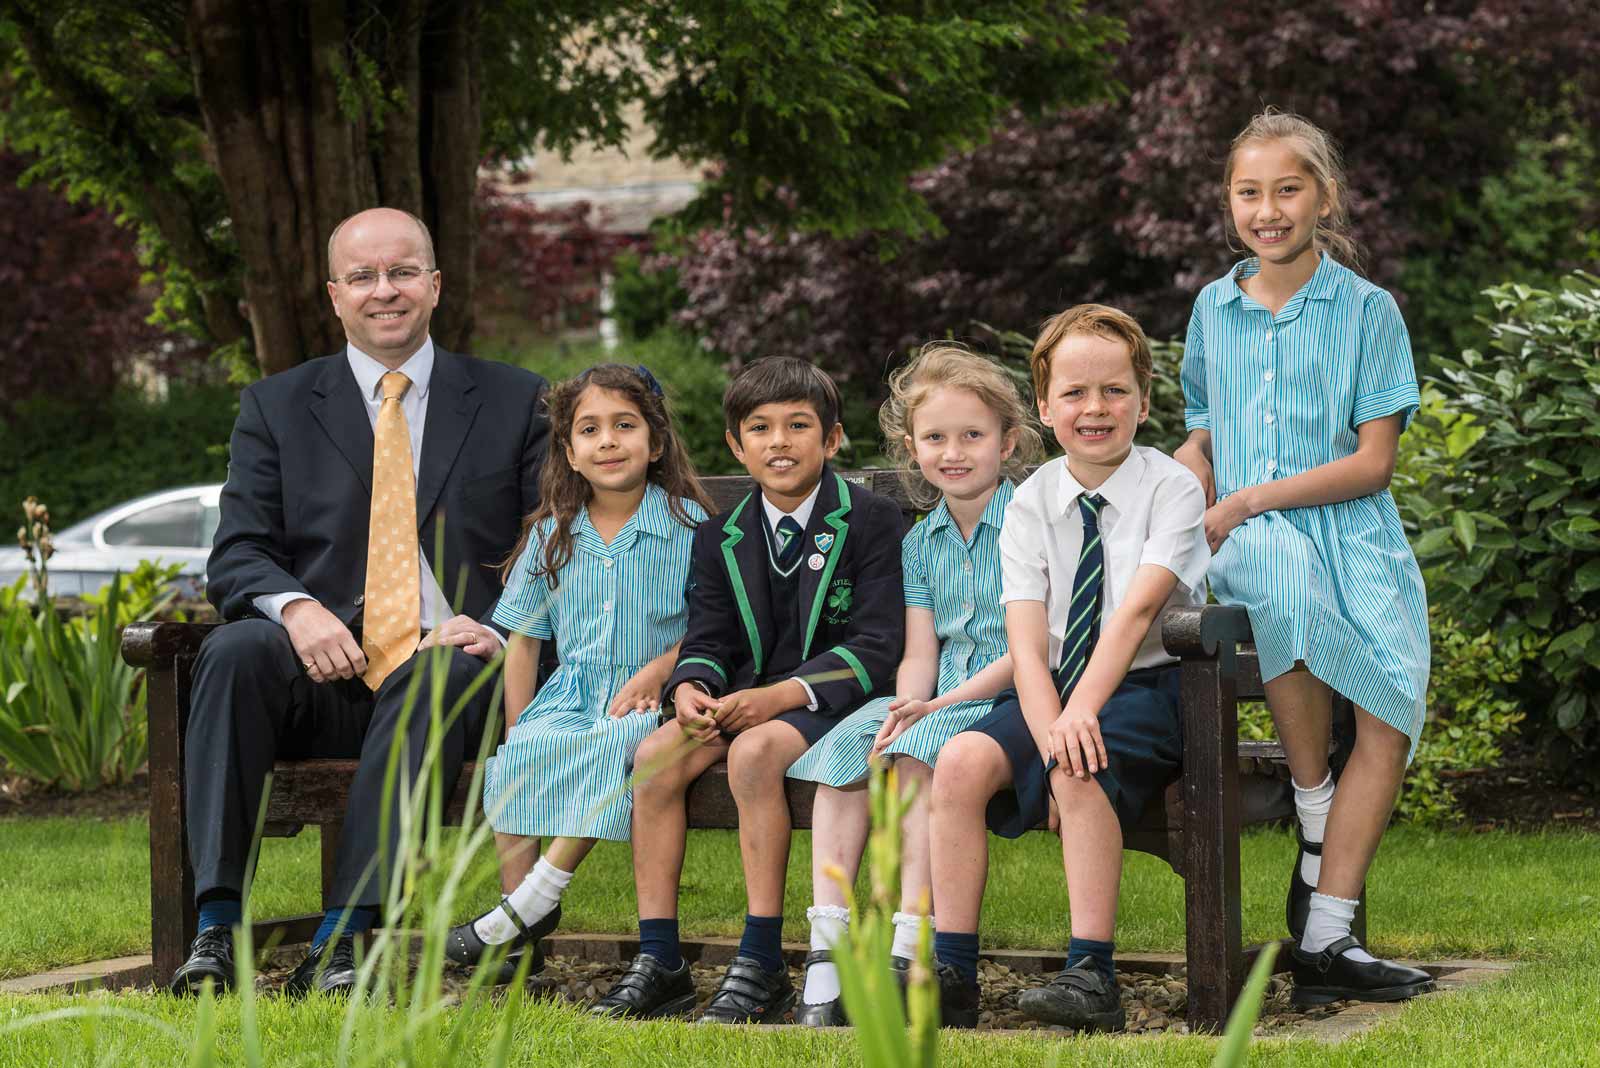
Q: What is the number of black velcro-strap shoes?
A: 4